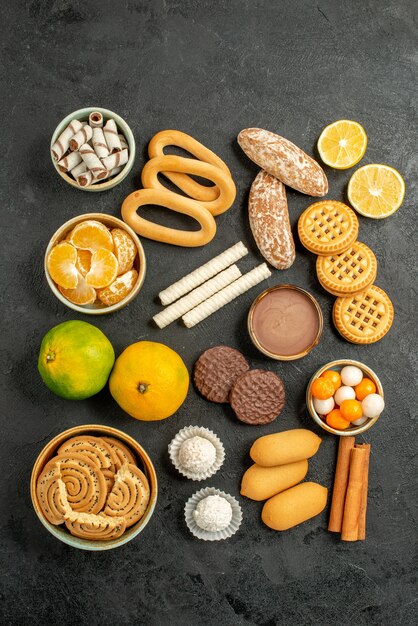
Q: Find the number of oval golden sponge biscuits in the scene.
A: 3